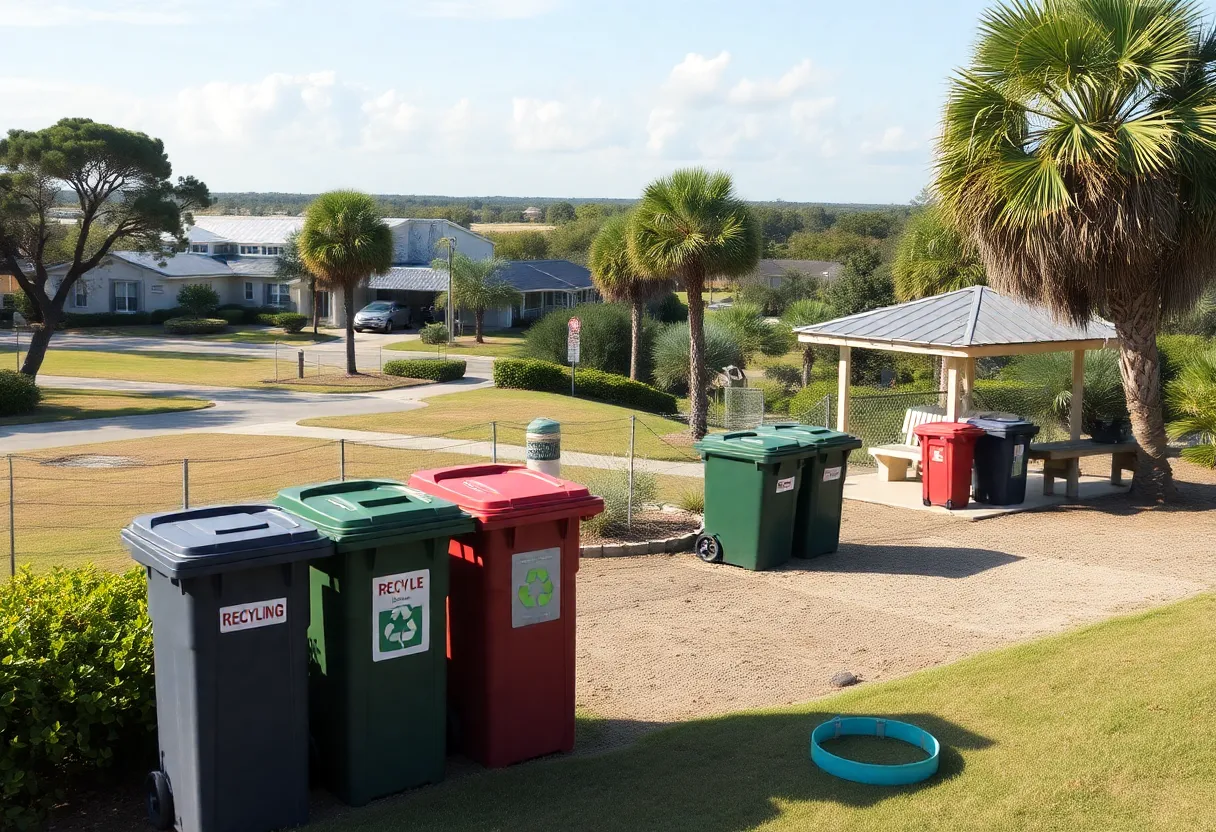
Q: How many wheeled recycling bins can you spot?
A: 7